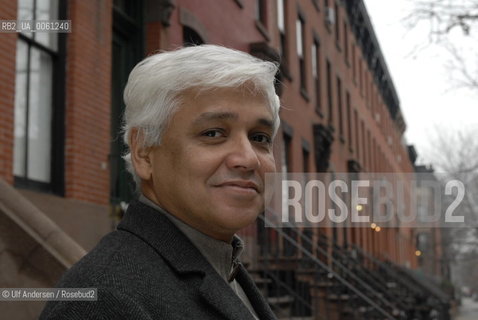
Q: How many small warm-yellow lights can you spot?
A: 4